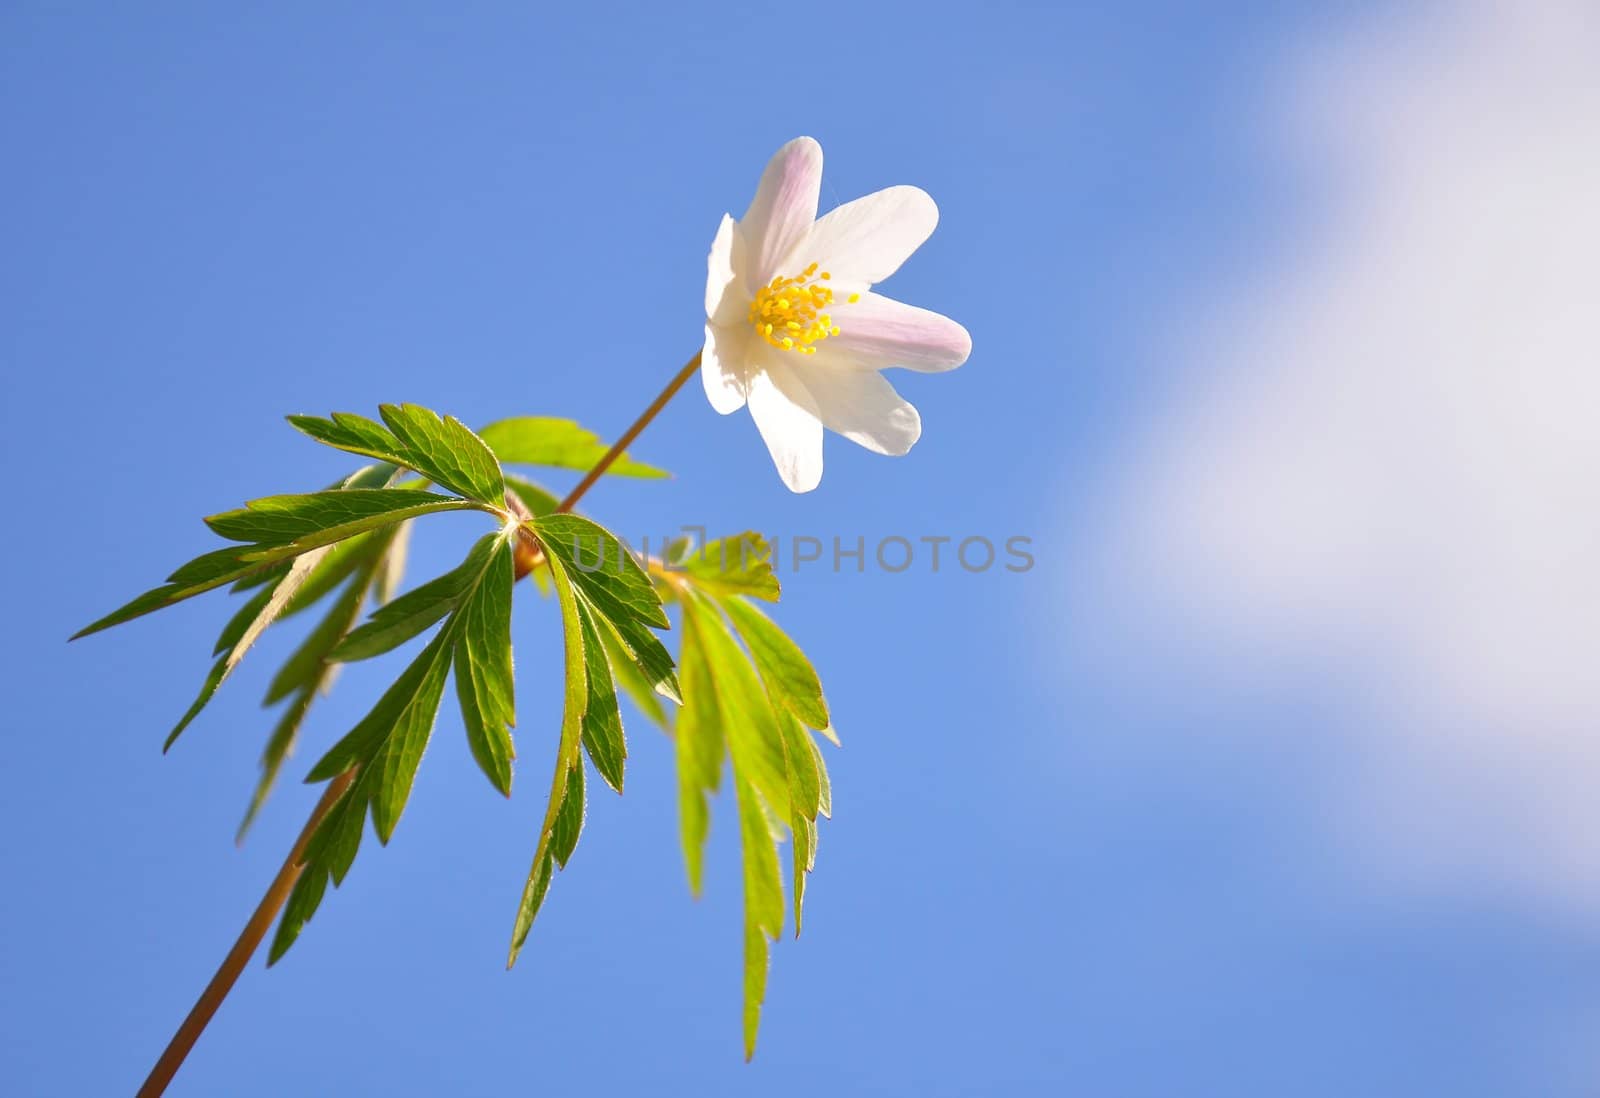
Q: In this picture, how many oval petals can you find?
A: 7